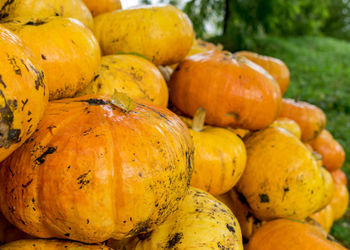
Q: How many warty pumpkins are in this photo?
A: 0